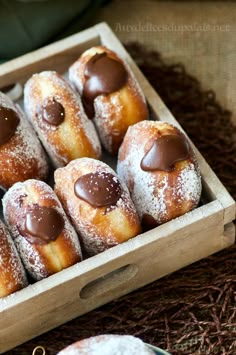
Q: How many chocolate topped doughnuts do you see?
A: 6